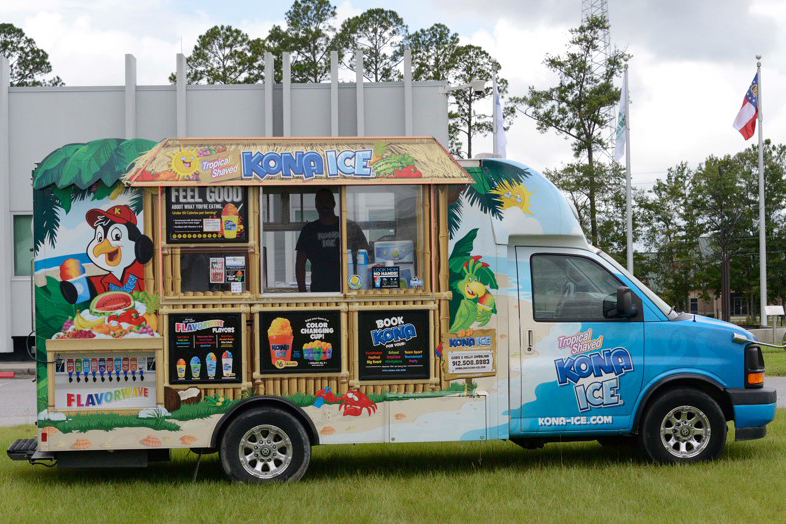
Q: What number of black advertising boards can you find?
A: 4